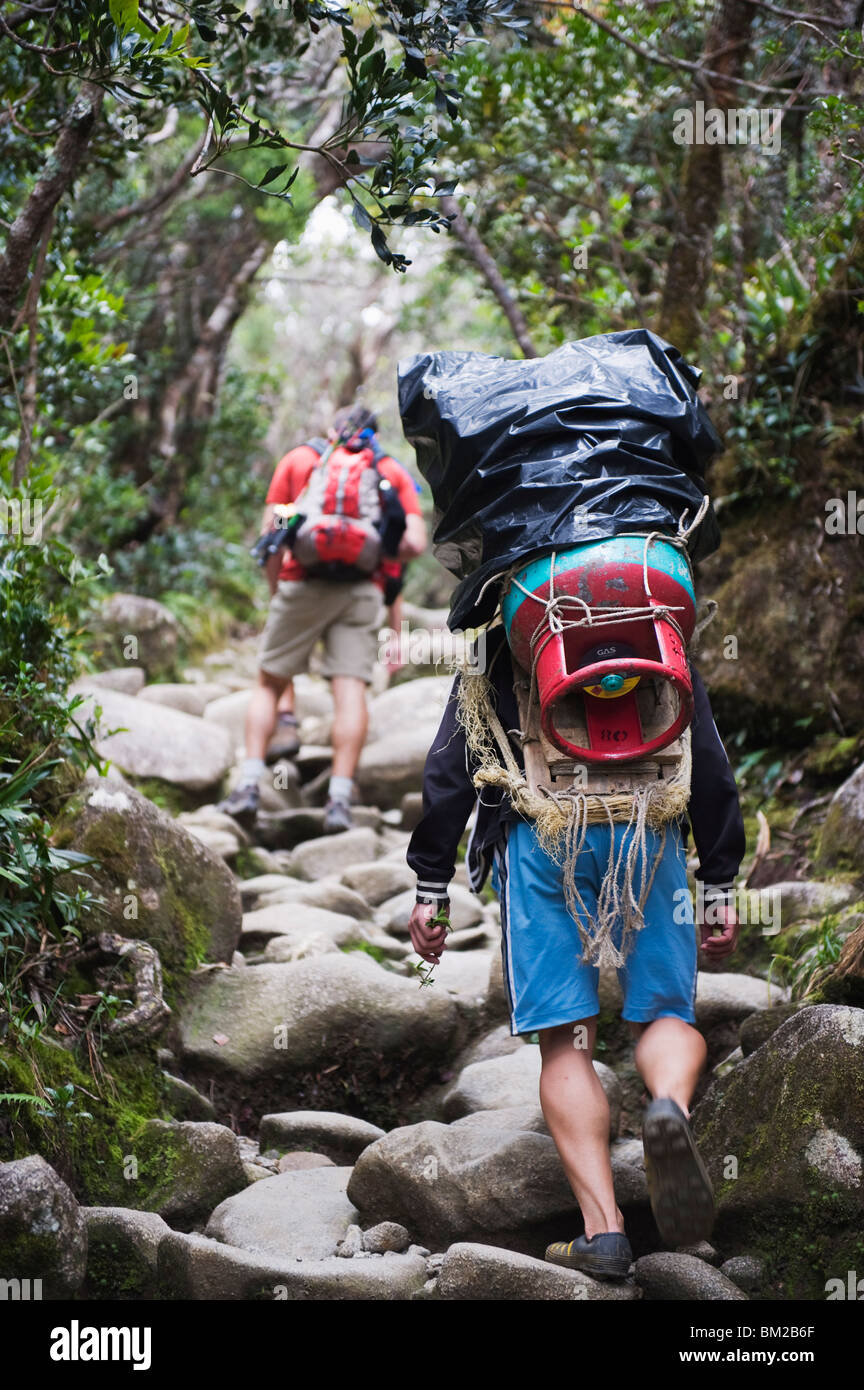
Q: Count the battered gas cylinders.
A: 1